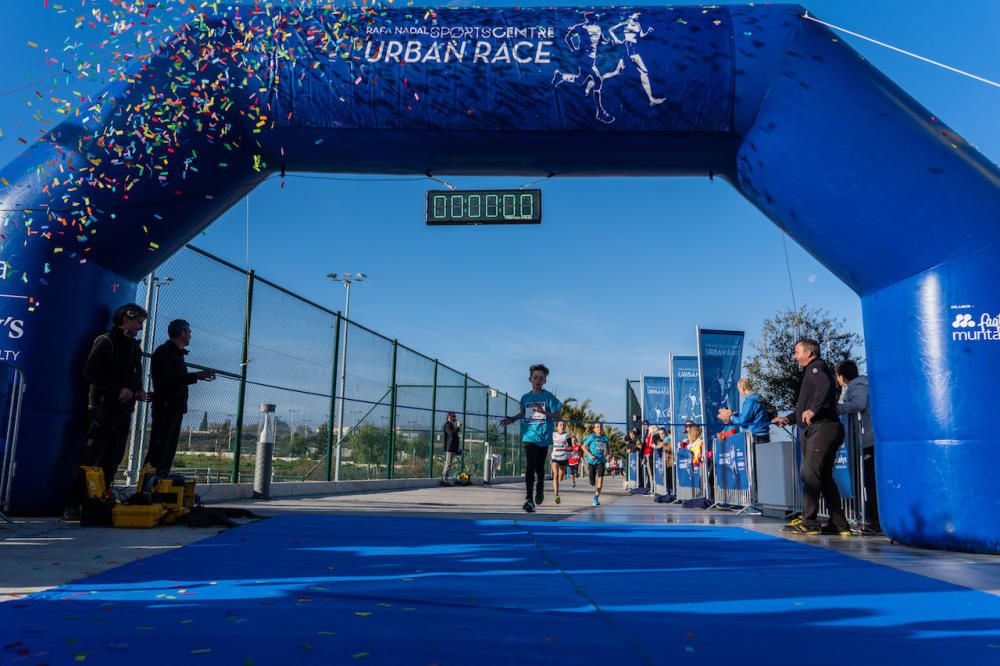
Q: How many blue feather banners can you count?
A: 3